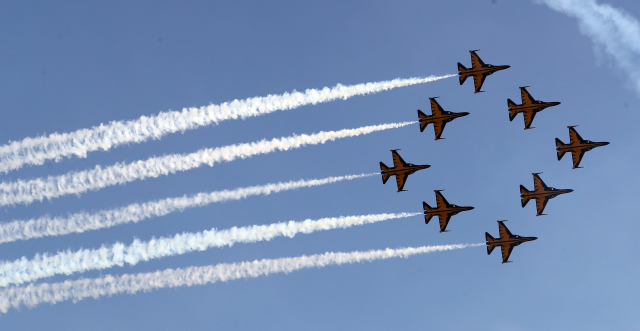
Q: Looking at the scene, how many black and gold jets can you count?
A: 8